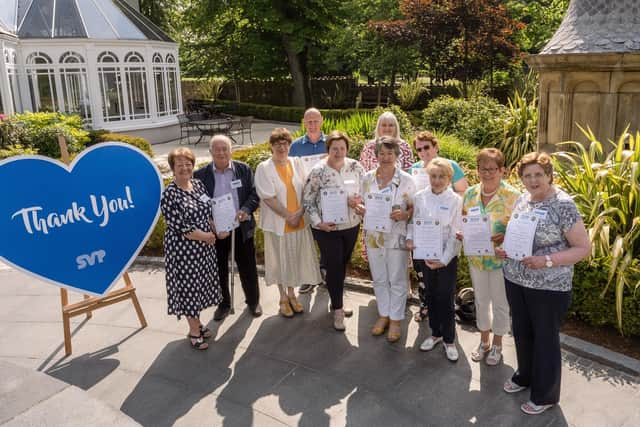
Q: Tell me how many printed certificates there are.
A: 8